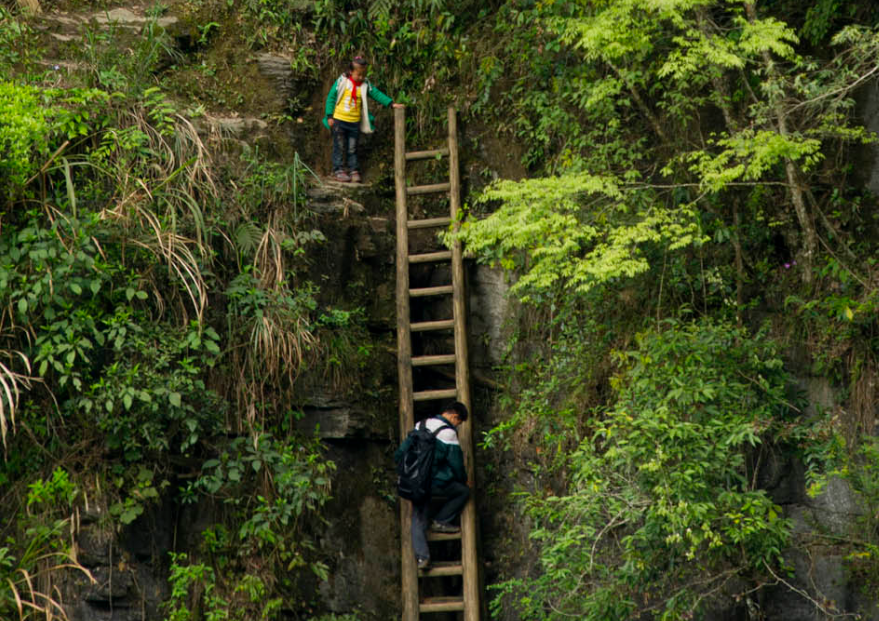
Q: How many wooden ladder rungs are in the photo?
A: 11